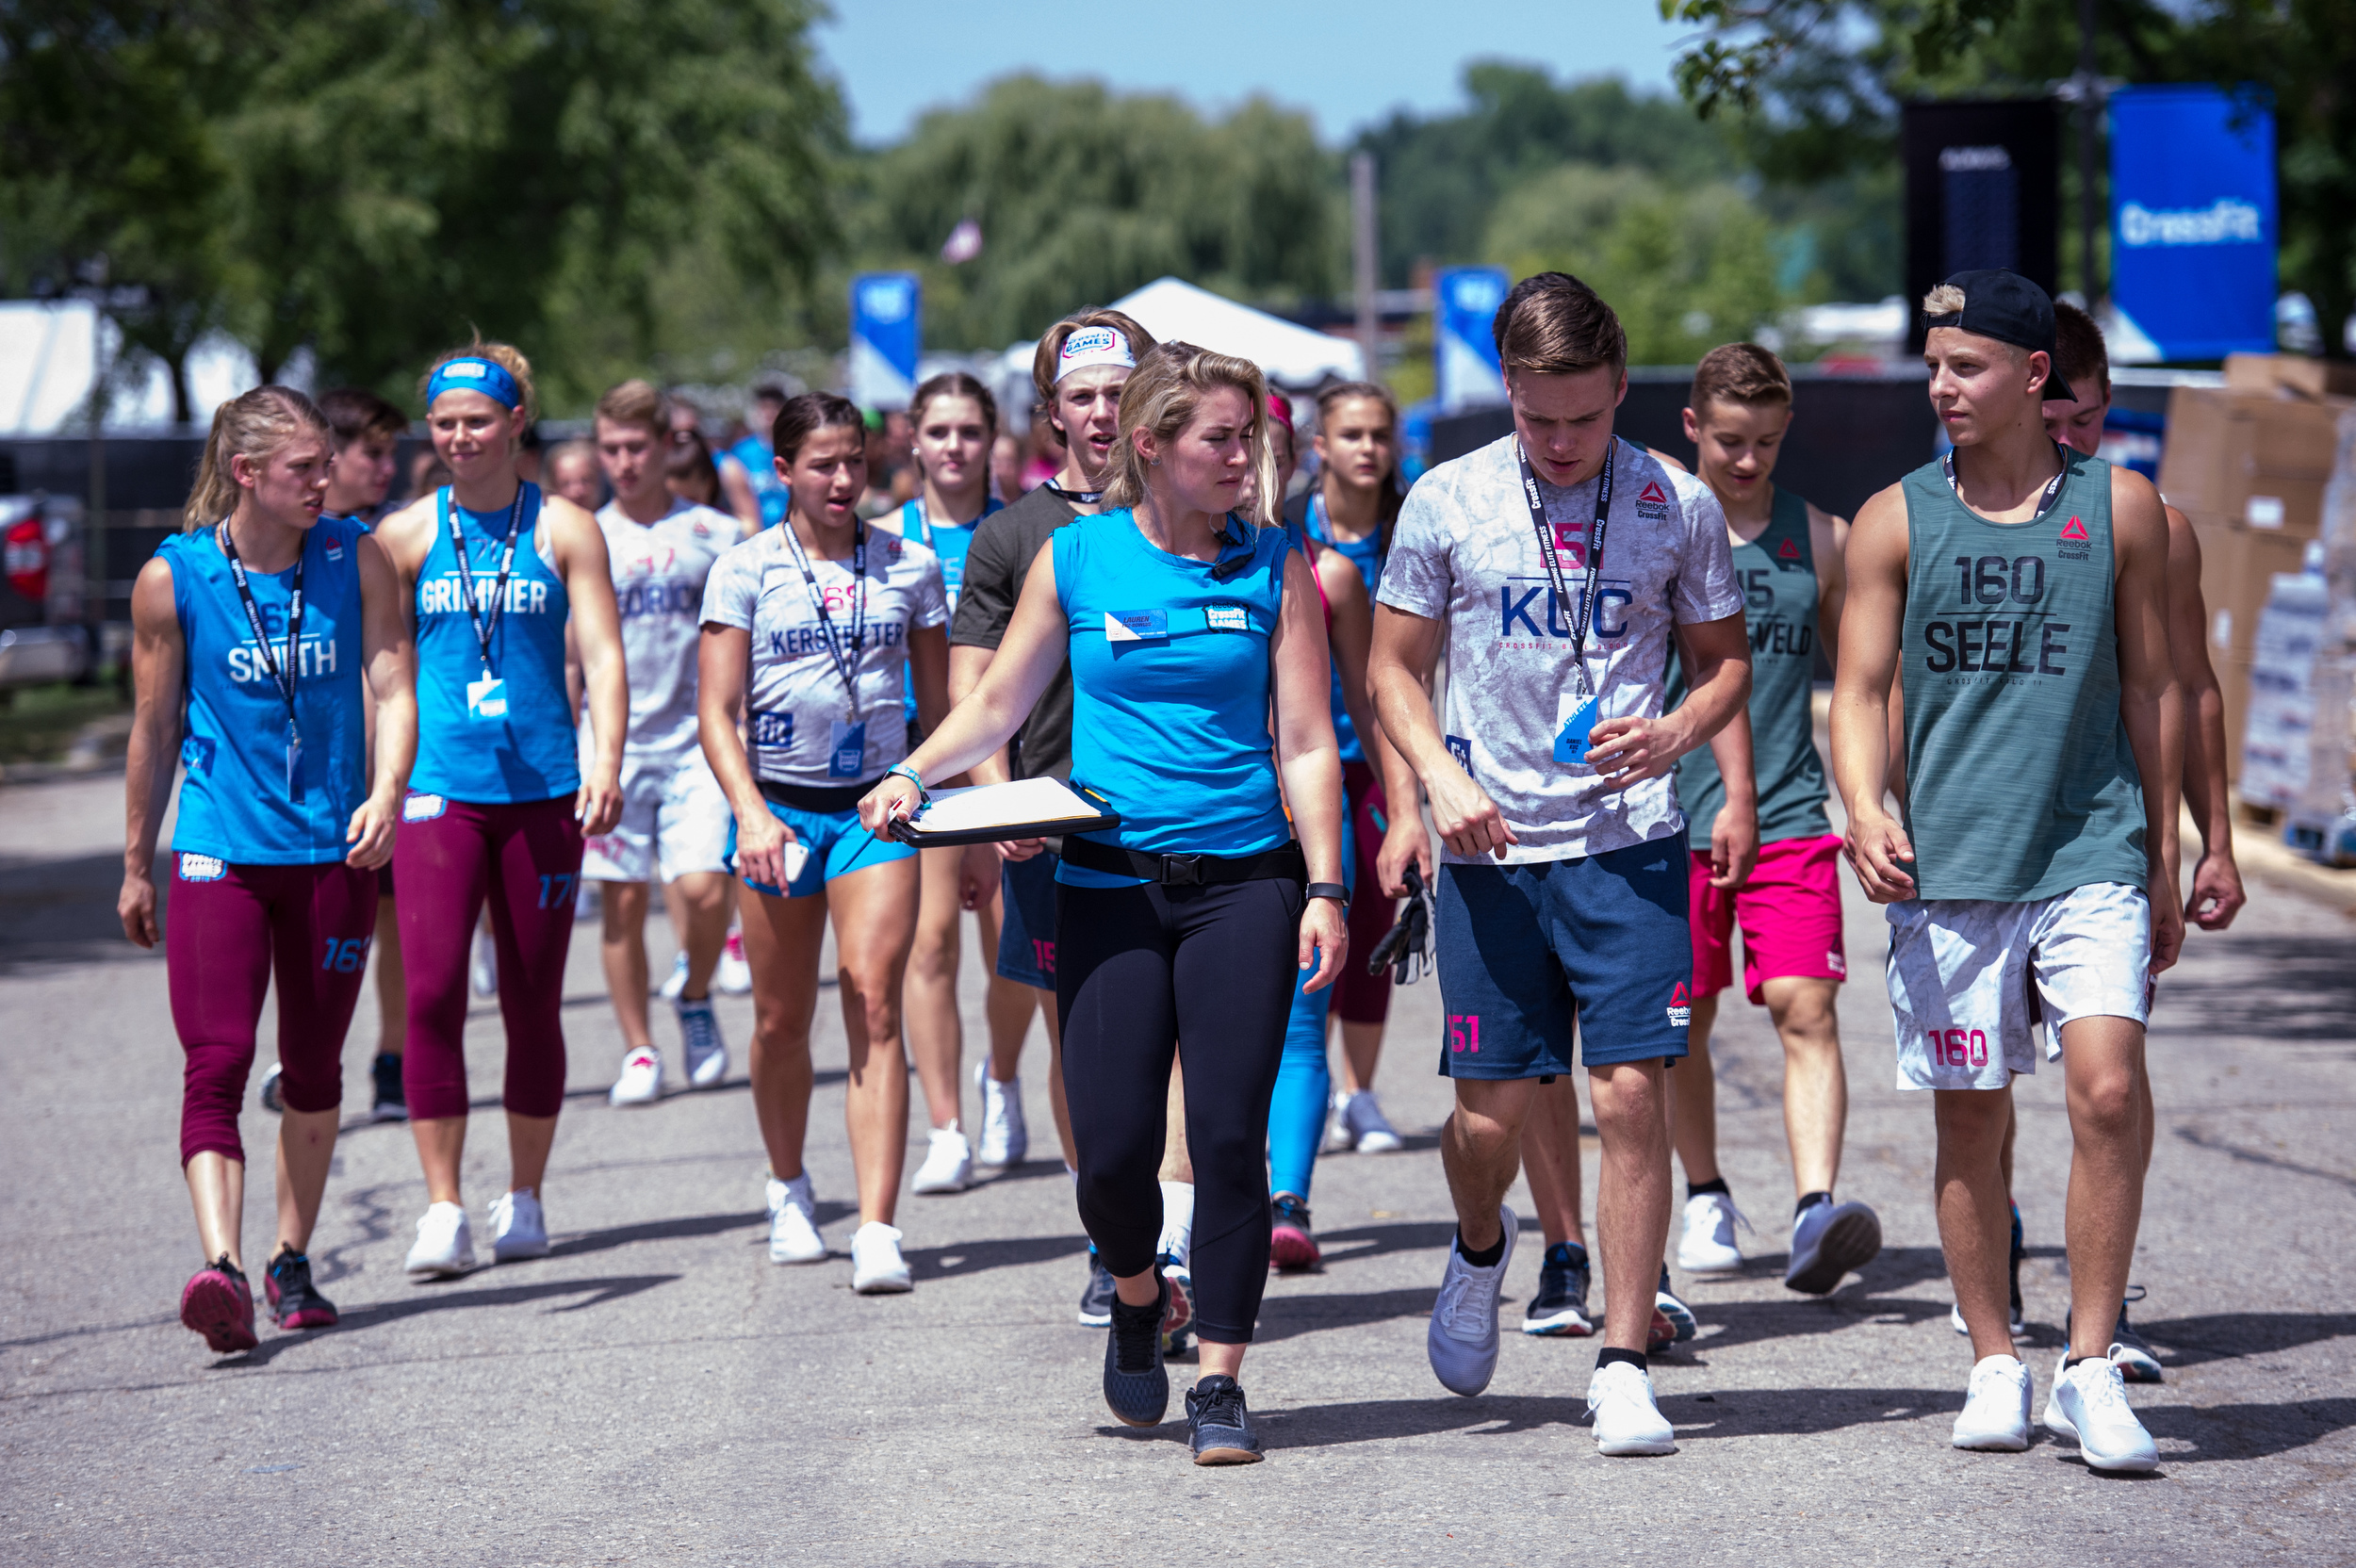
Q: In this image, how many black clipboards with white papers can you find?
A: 1